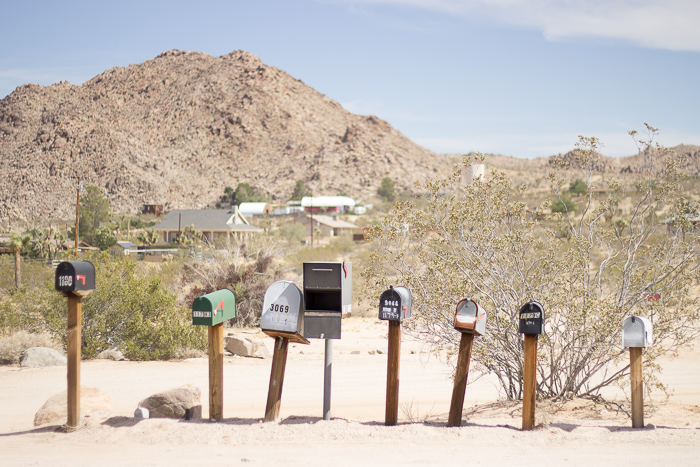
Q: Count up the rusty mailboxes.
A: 1